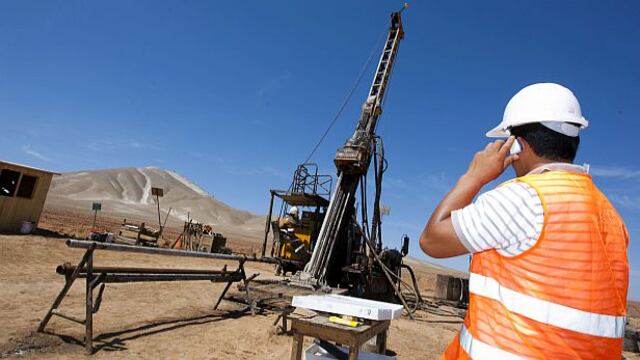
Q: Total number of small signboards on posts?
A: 2